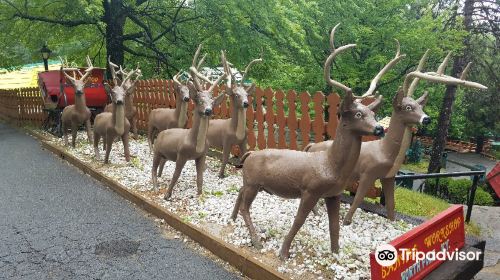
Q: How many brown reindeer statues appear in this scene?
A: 8